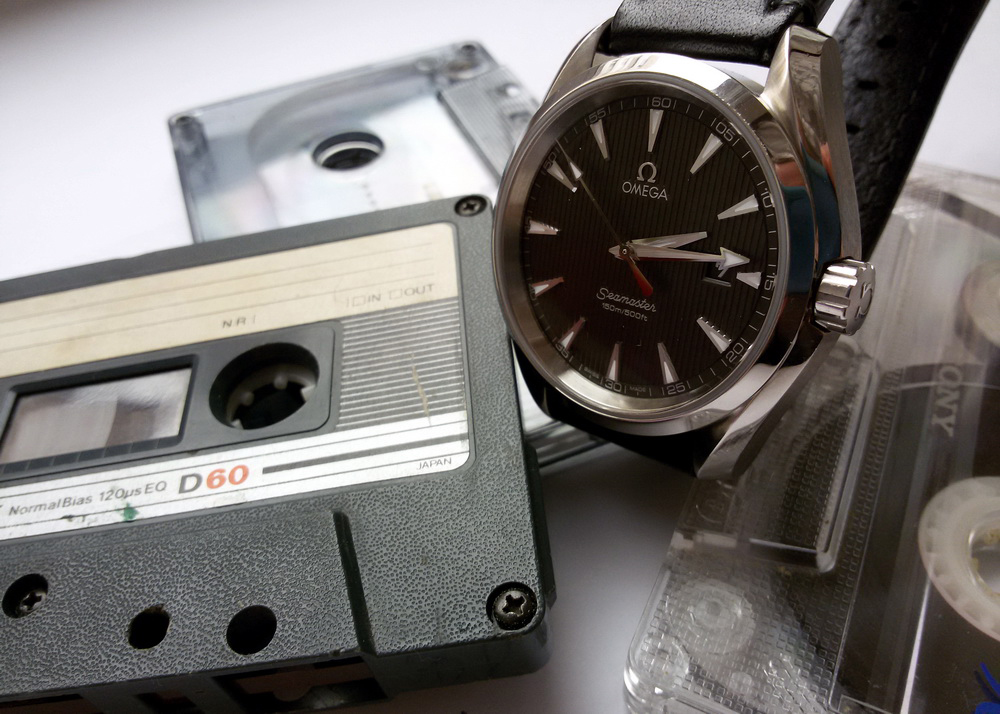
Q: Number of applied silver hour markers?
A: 12